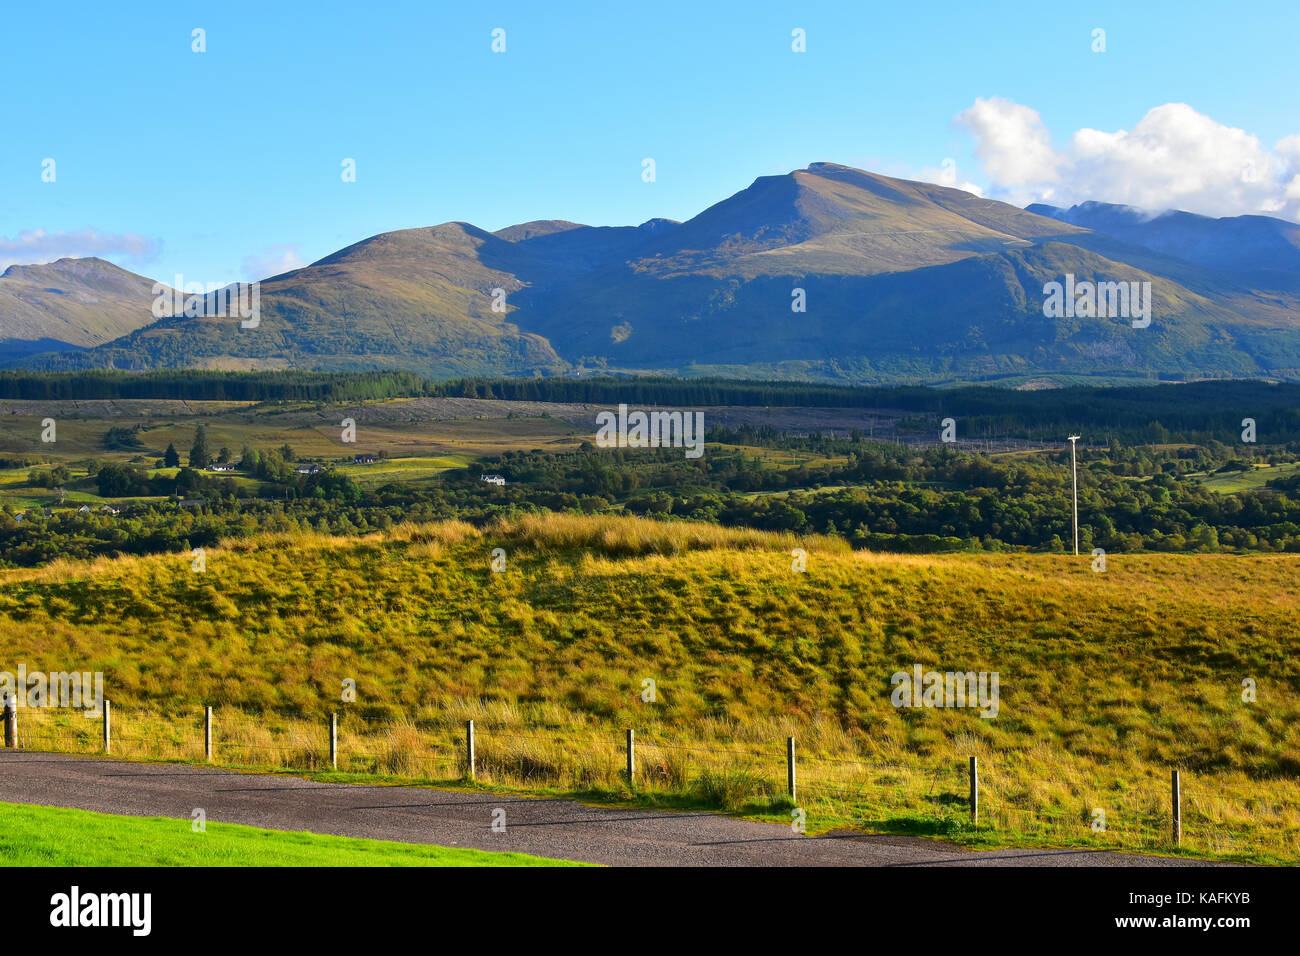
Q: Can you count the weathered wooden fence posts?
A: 9